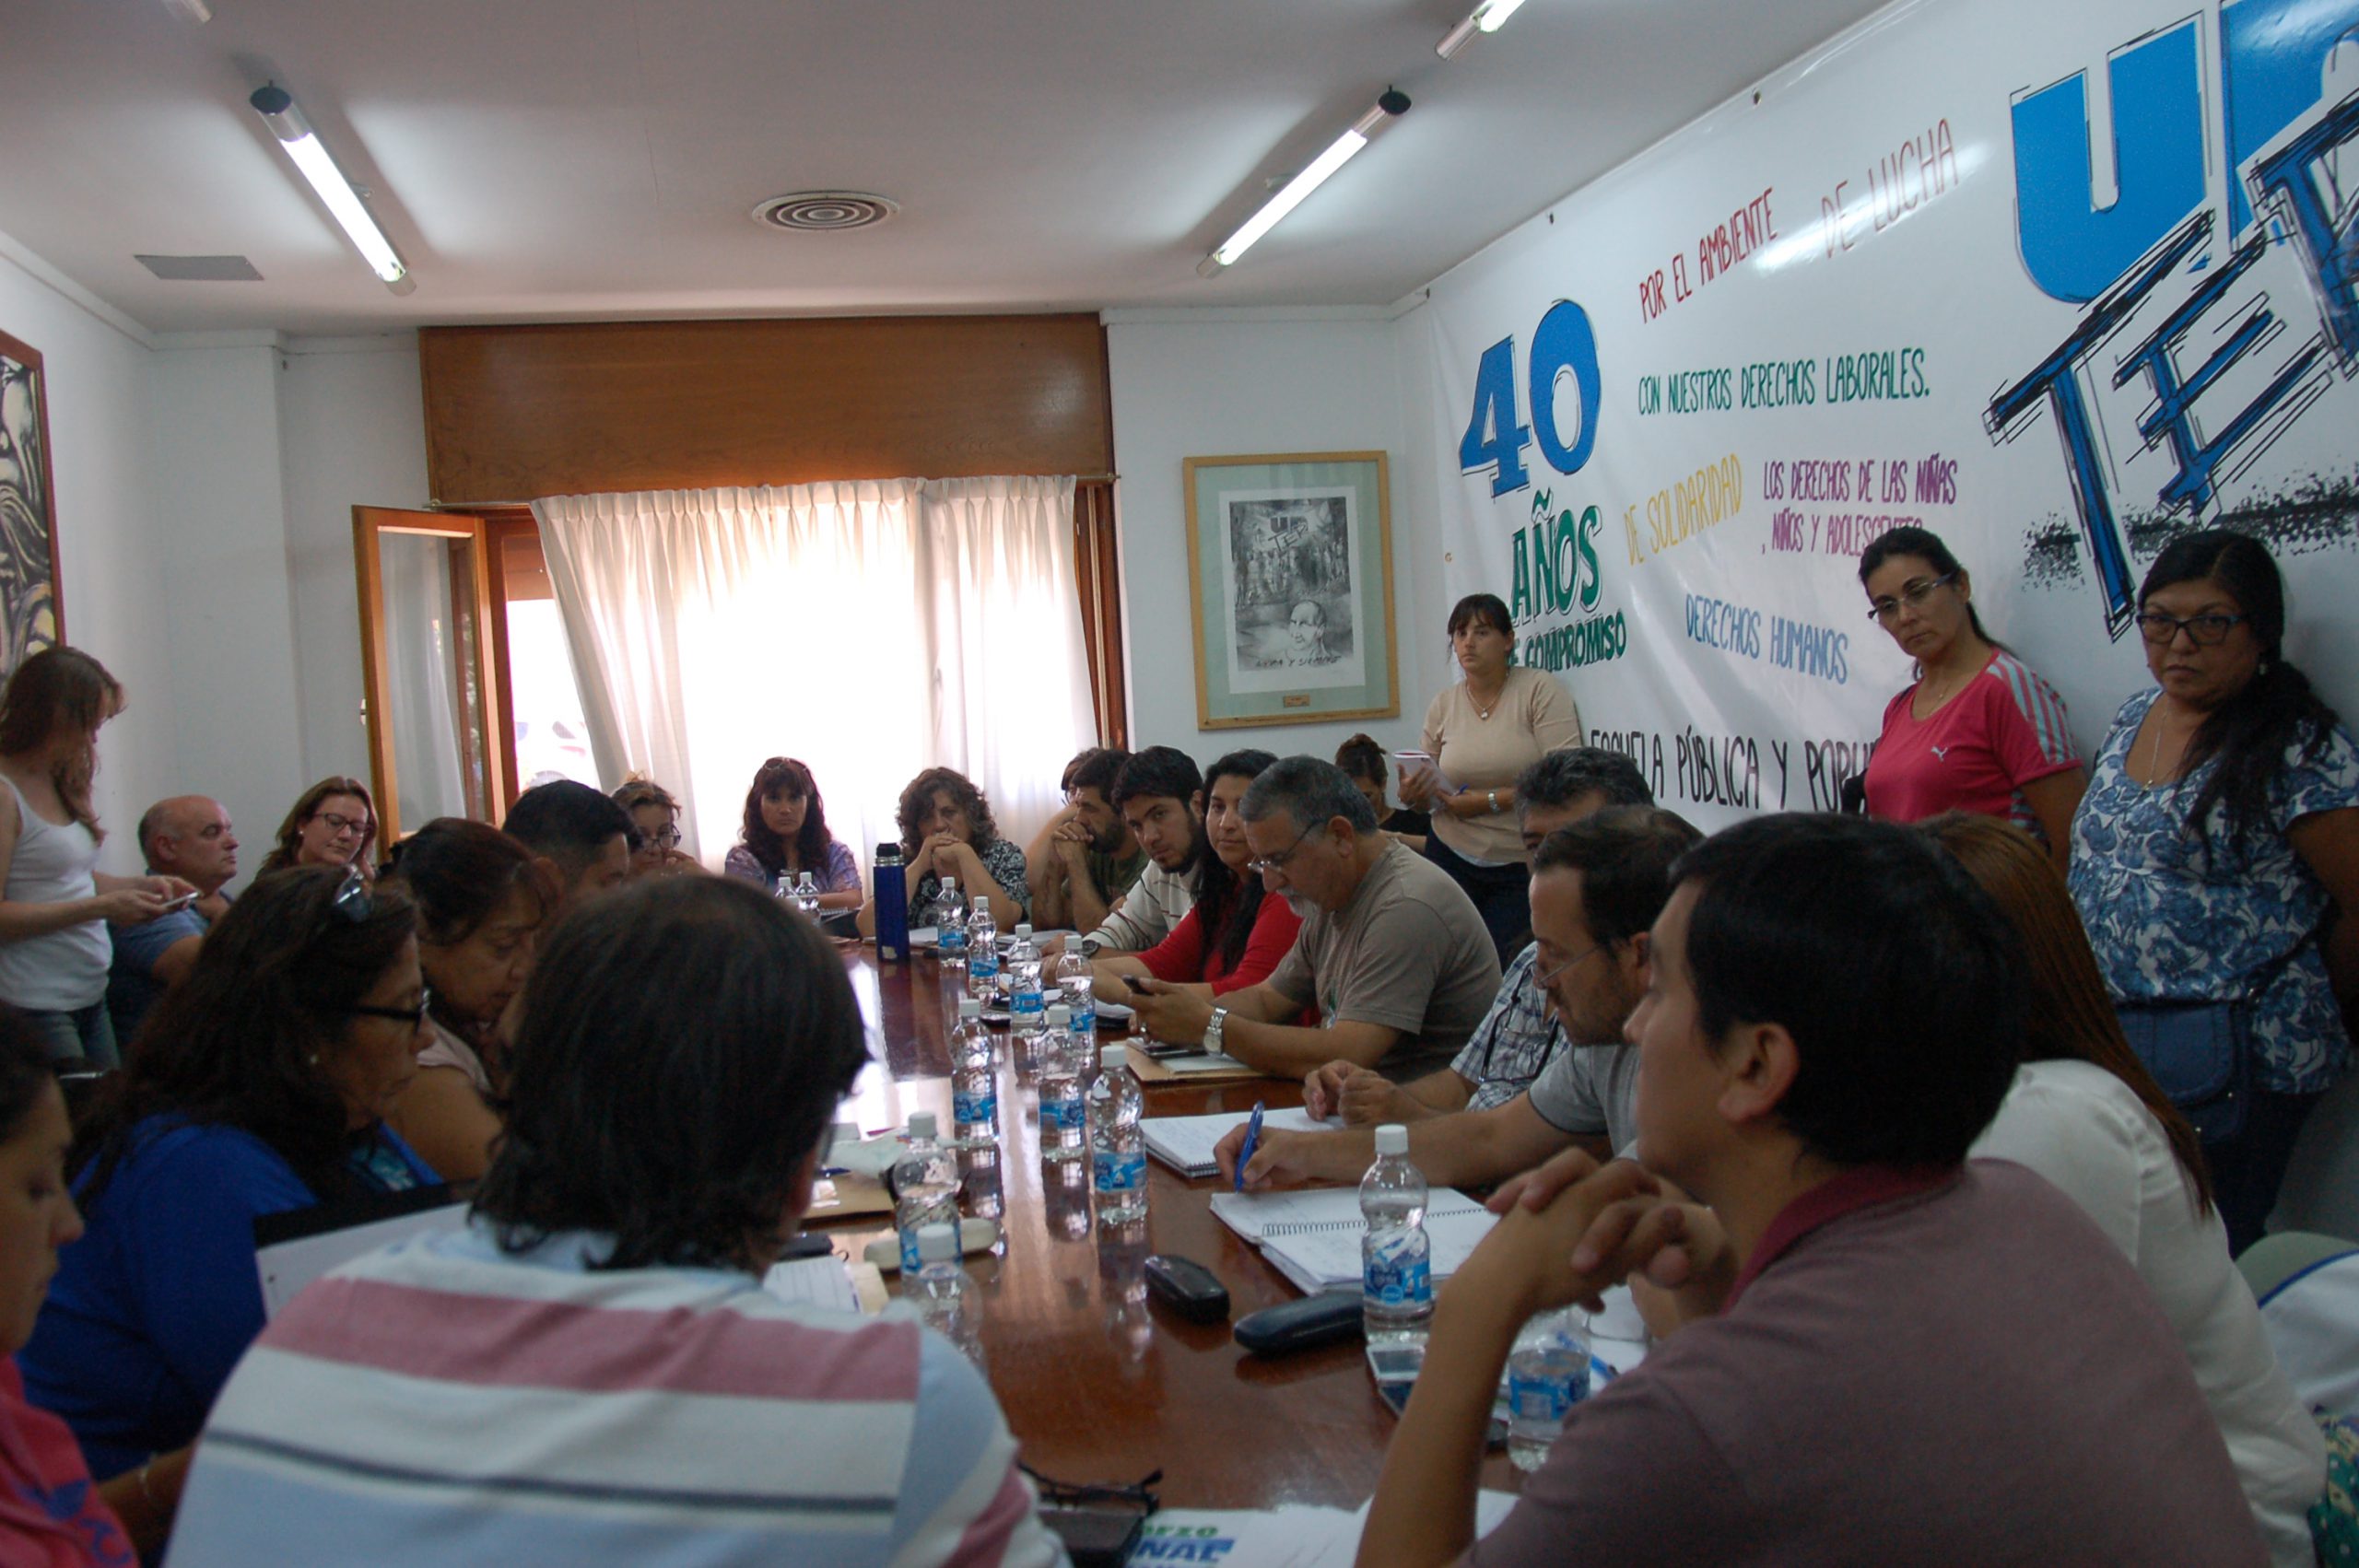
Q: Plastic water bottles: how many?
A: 13